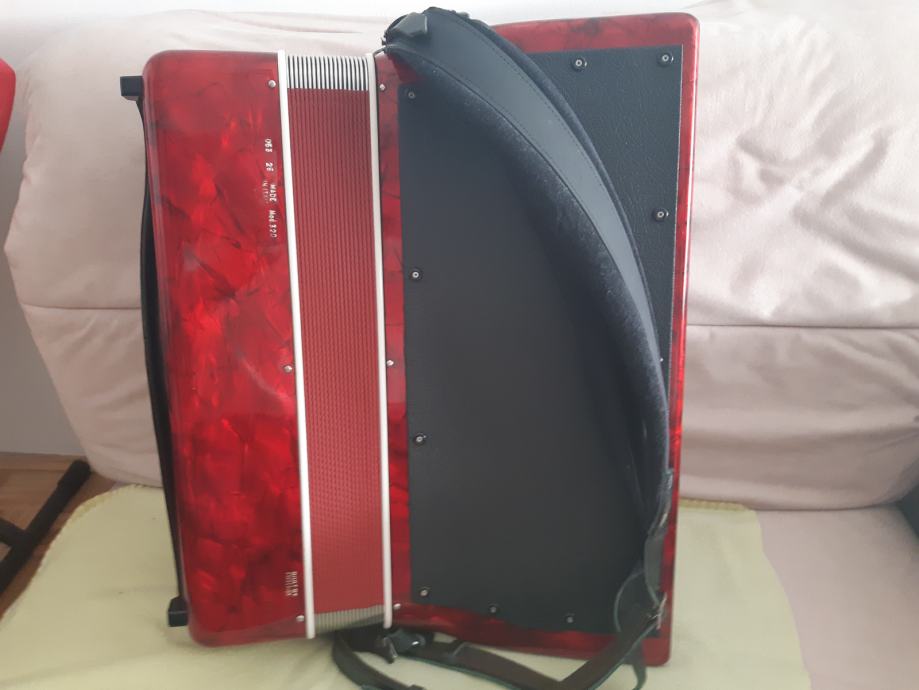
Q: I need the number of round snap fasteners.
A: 9